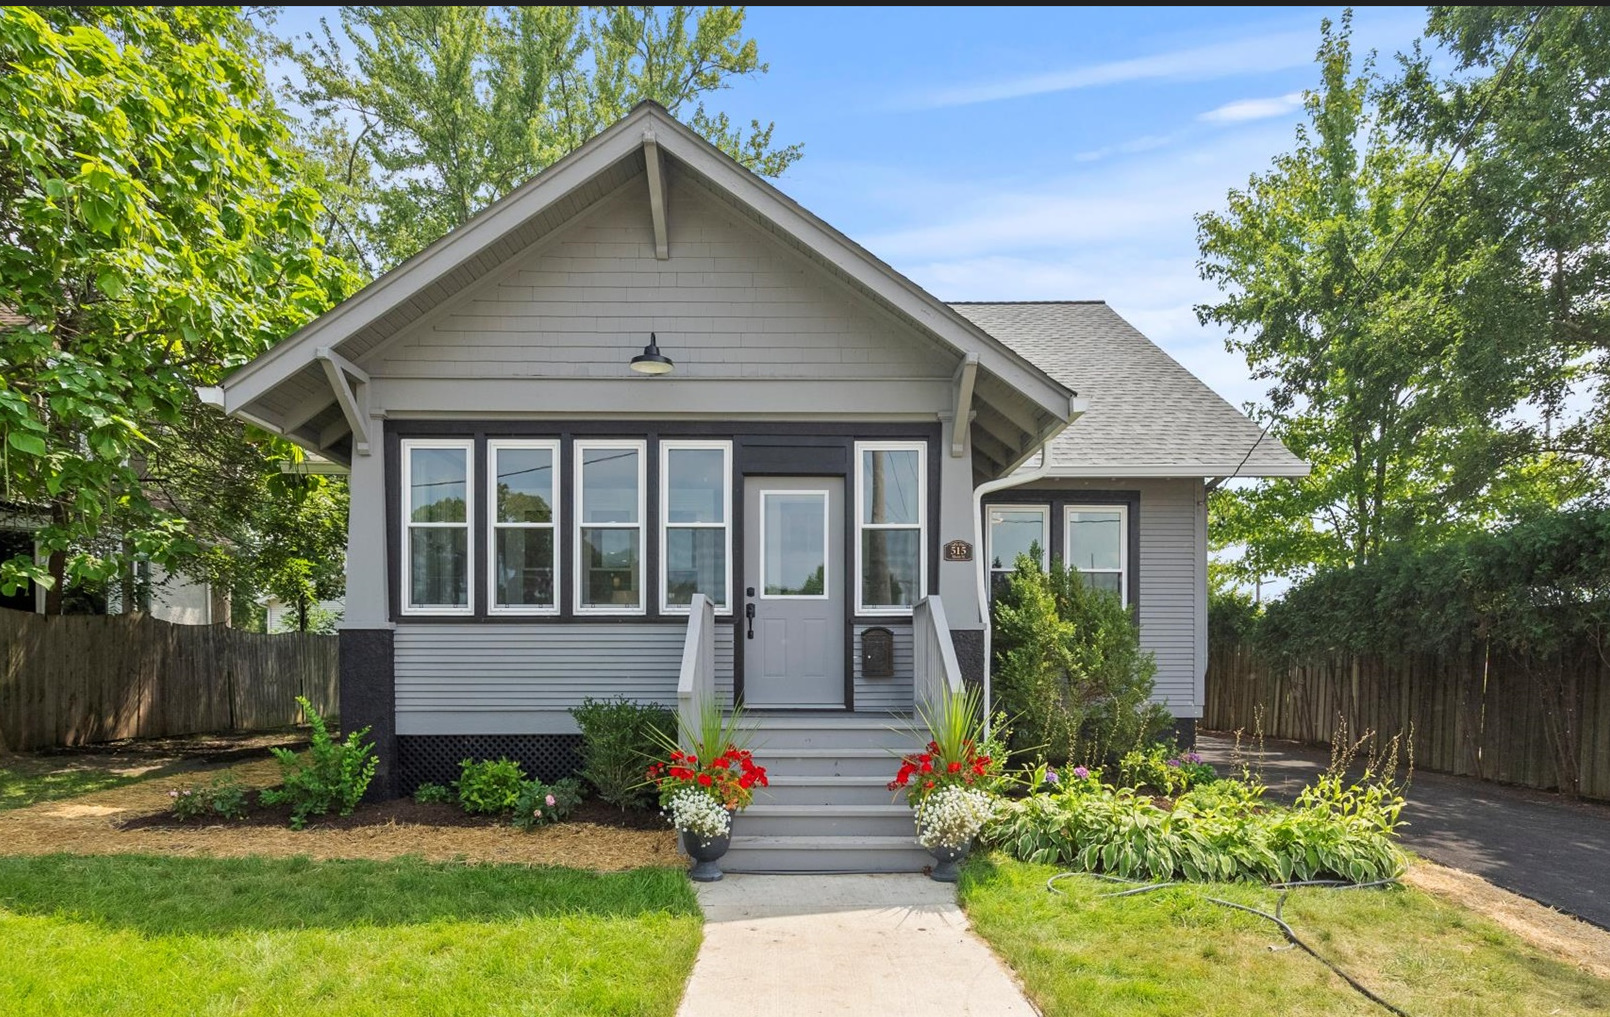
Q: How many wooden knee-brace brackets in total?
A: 3